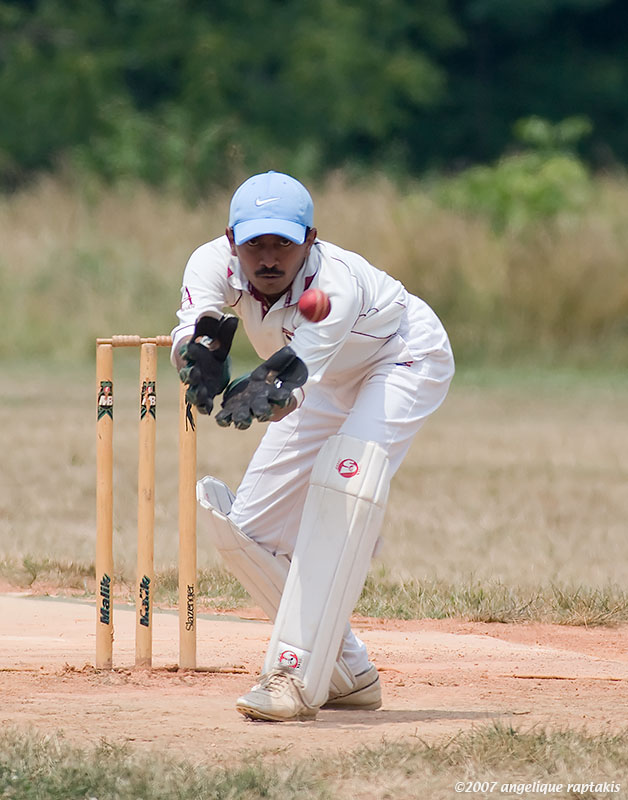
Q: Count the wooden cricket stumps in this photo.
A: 3